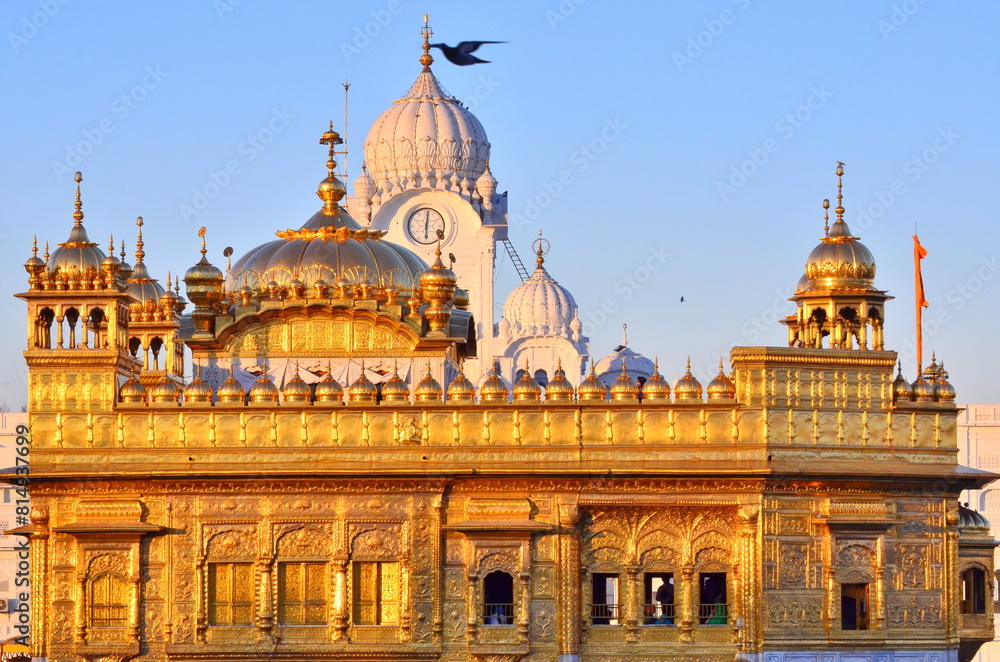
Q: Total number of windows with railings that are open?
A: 4